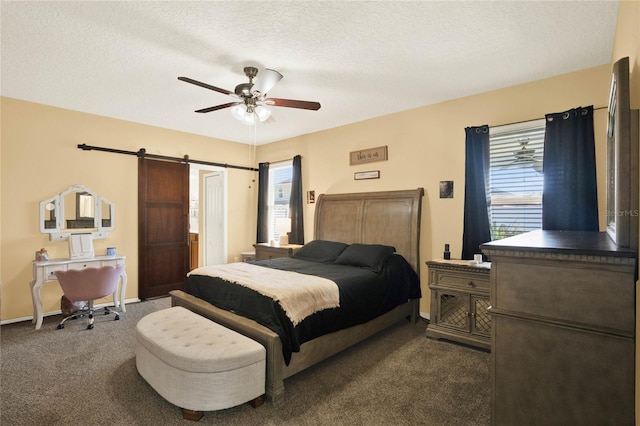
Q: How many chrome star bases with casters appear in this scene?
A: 1